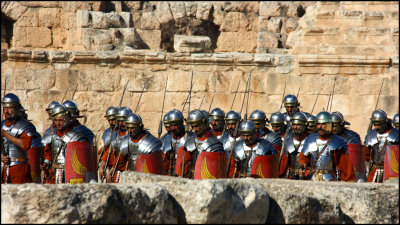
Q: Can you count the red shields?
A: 8